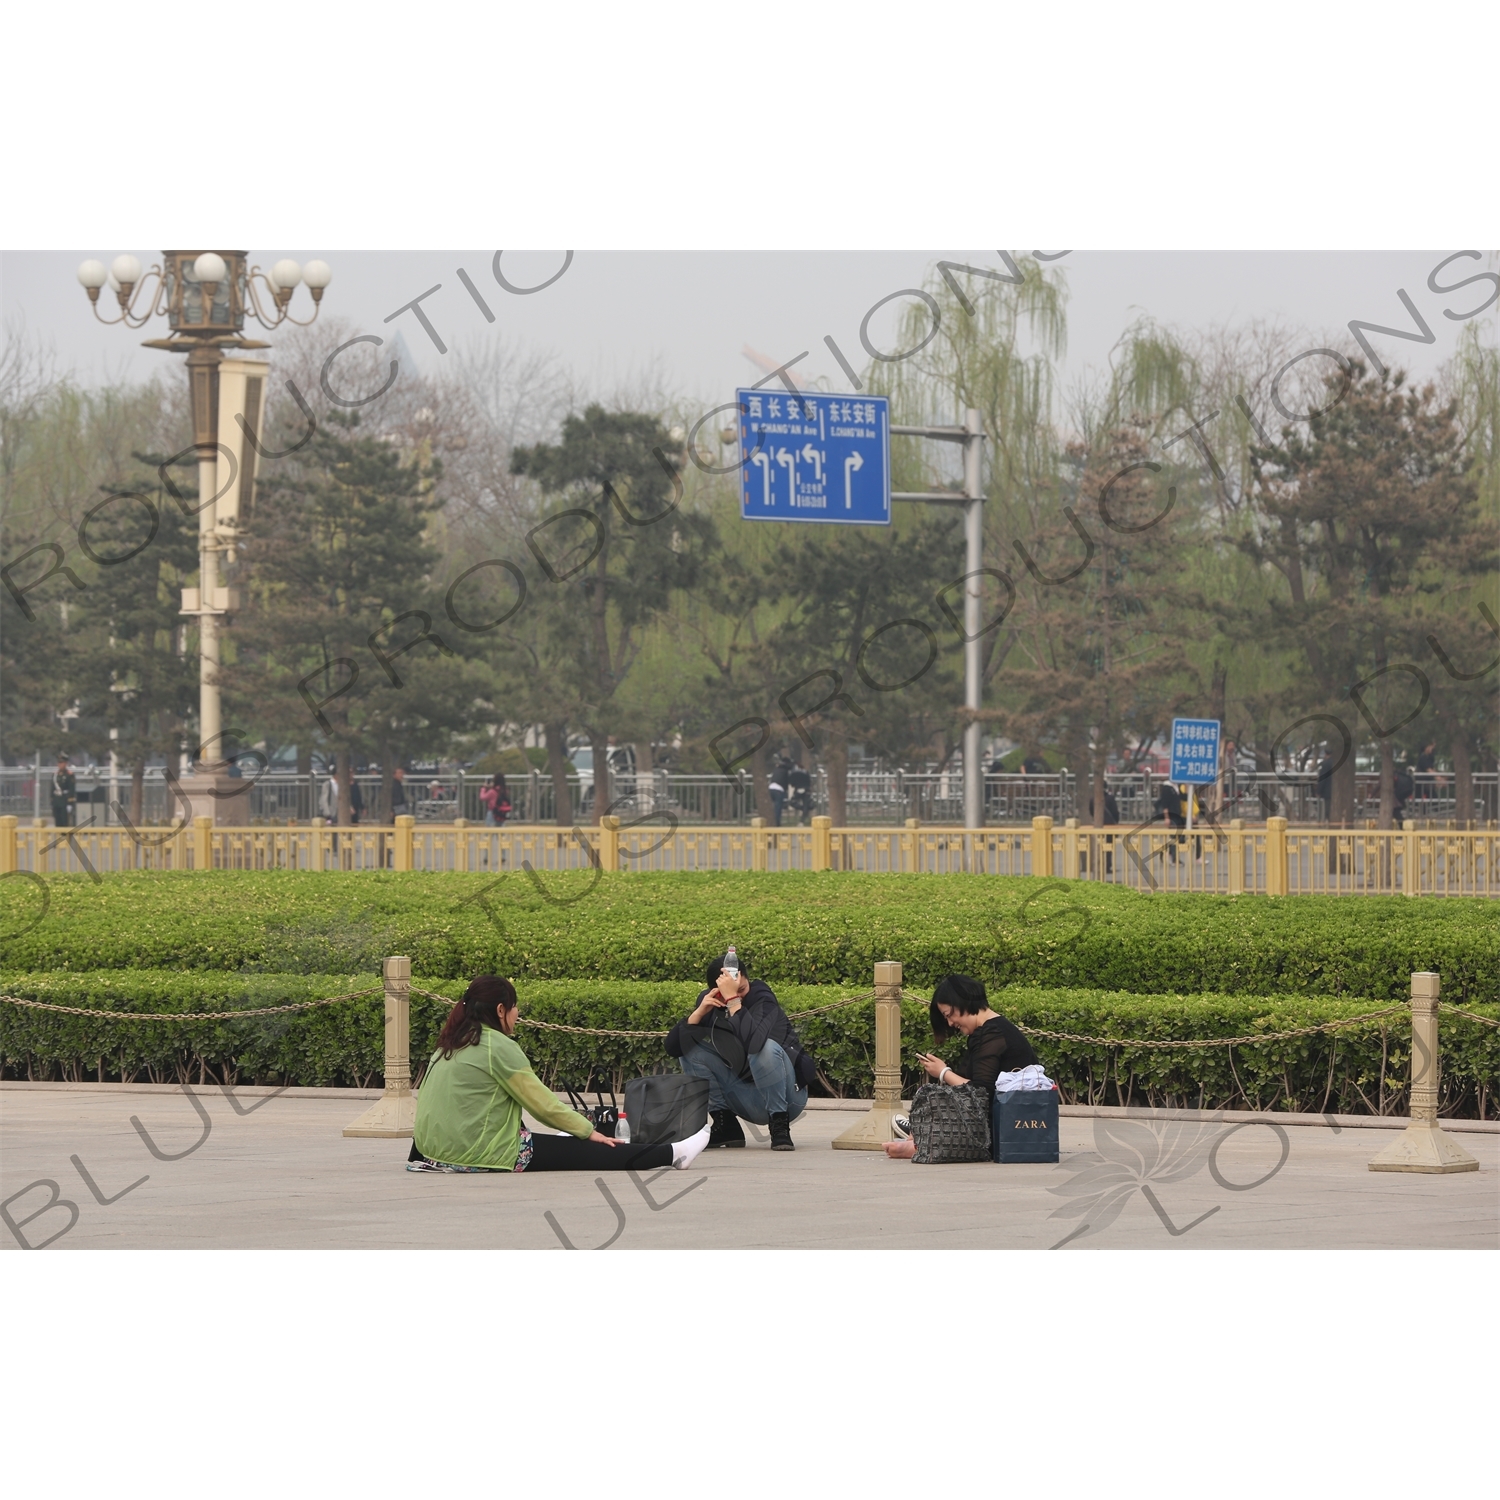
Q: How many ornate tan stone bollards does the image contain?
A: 3